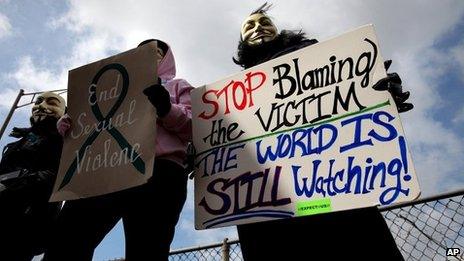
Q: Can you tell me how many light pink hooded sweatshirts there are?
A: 1